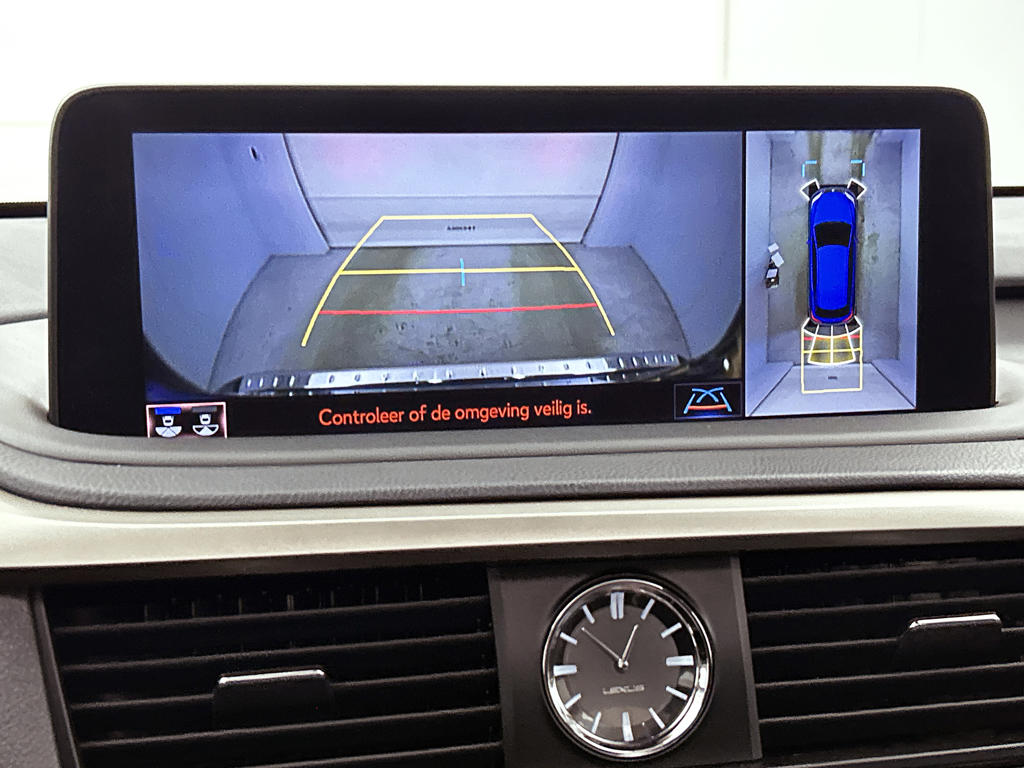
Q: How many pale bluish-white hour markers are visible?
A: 12